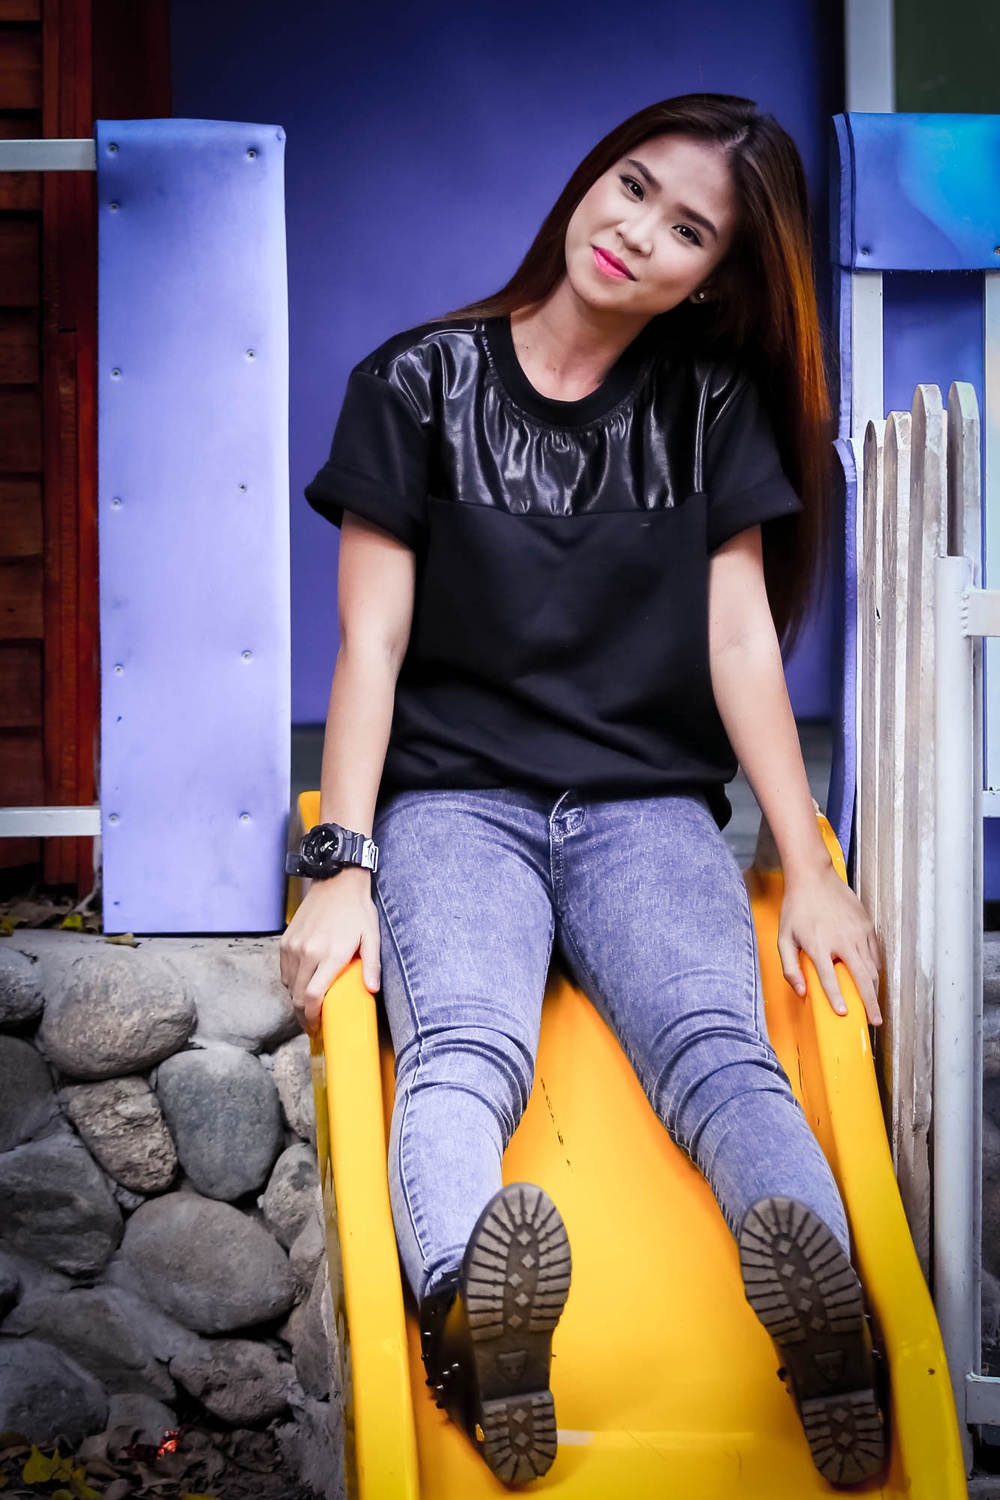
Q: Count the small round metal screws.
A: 13